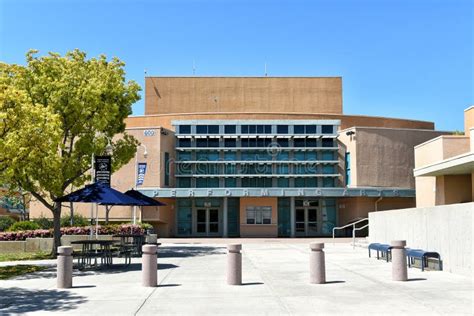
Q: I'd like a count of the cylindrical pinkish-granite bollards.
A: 5